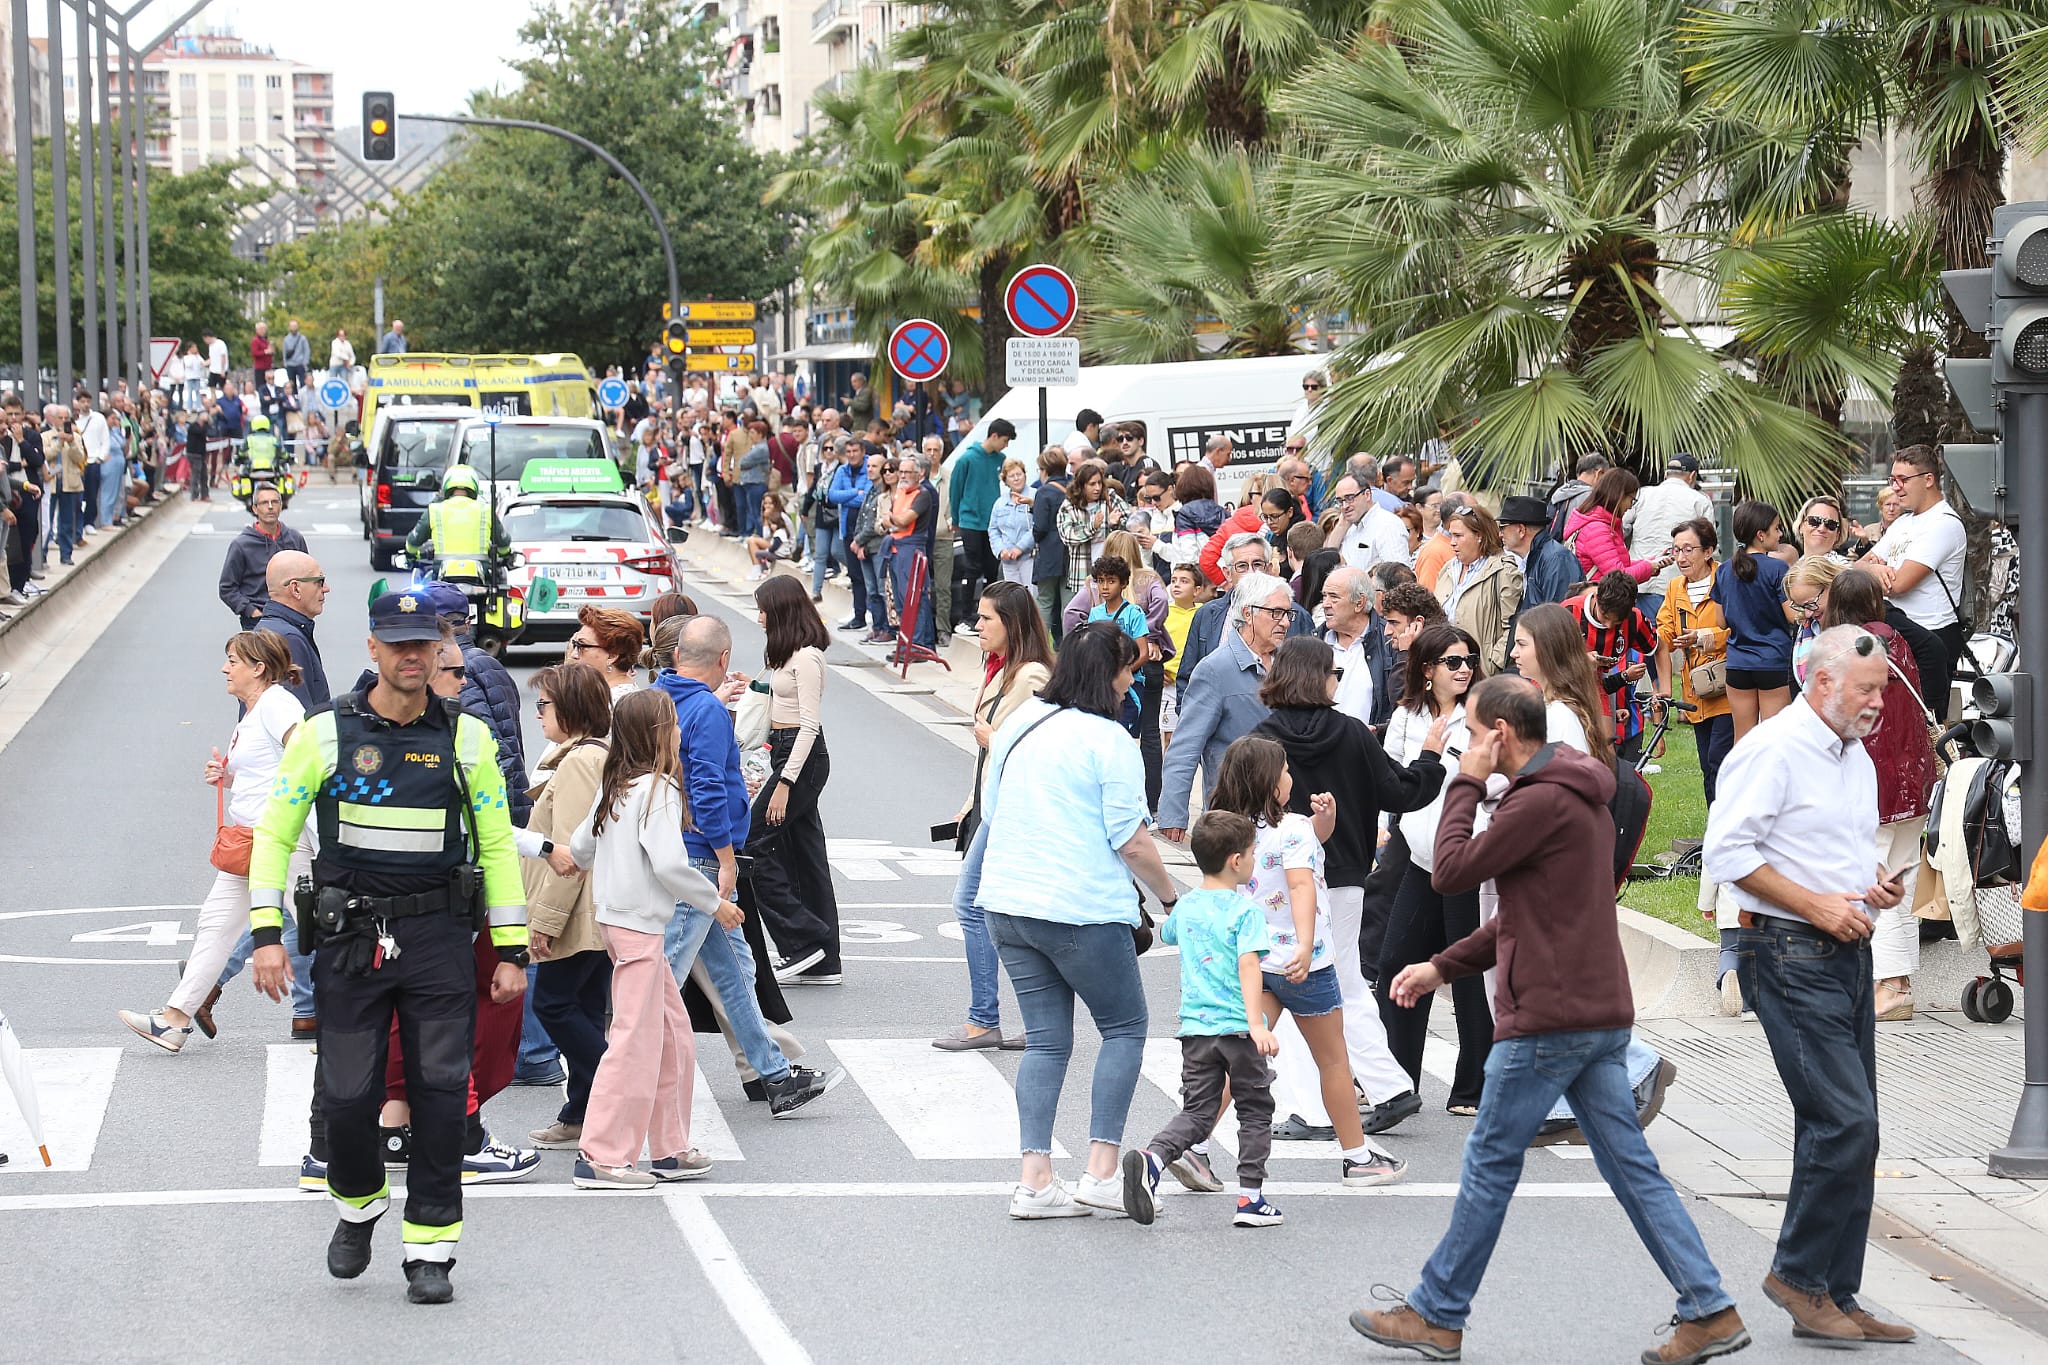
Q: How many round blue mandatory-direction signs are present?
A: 2